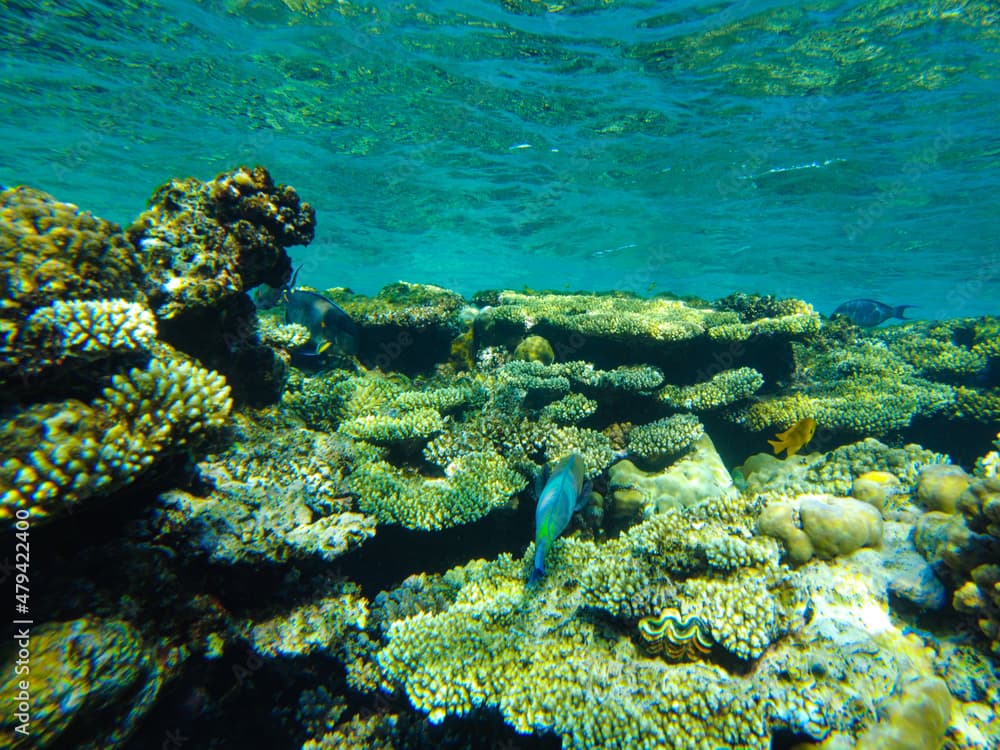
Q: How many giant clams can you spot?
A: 1